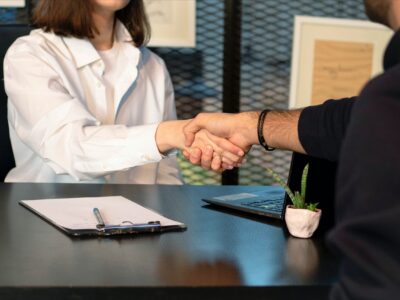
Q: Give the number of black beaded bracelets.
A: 1